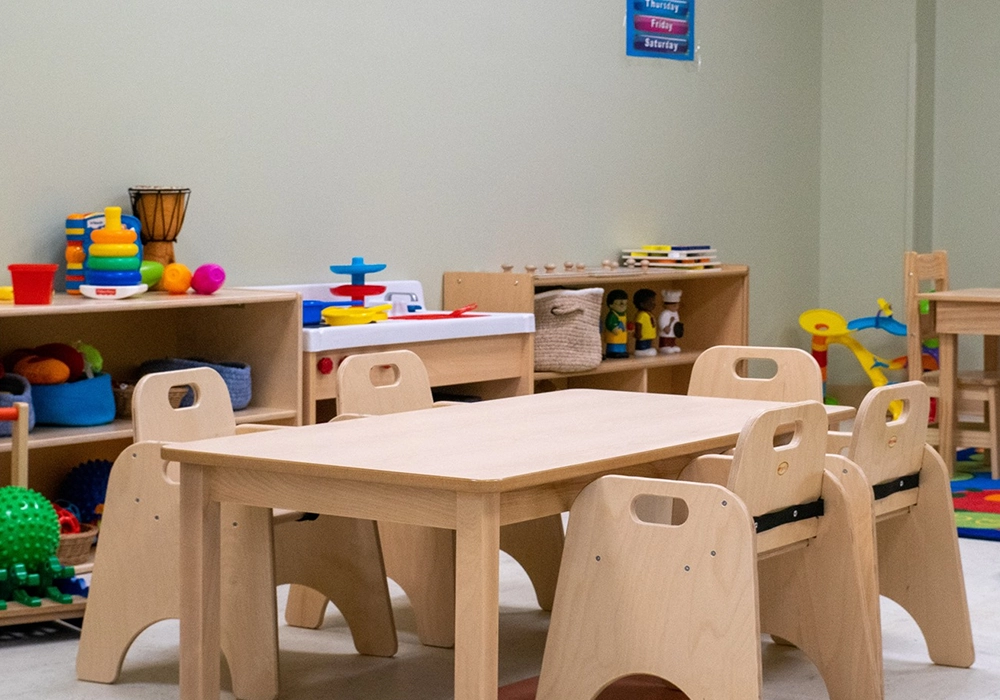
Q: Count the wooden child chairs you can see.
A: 6